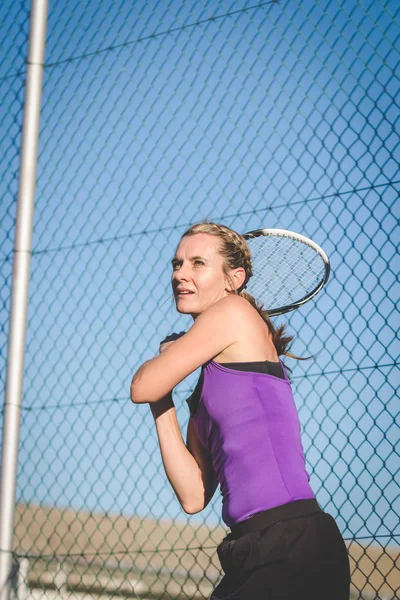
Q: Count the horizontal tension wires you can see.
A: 4